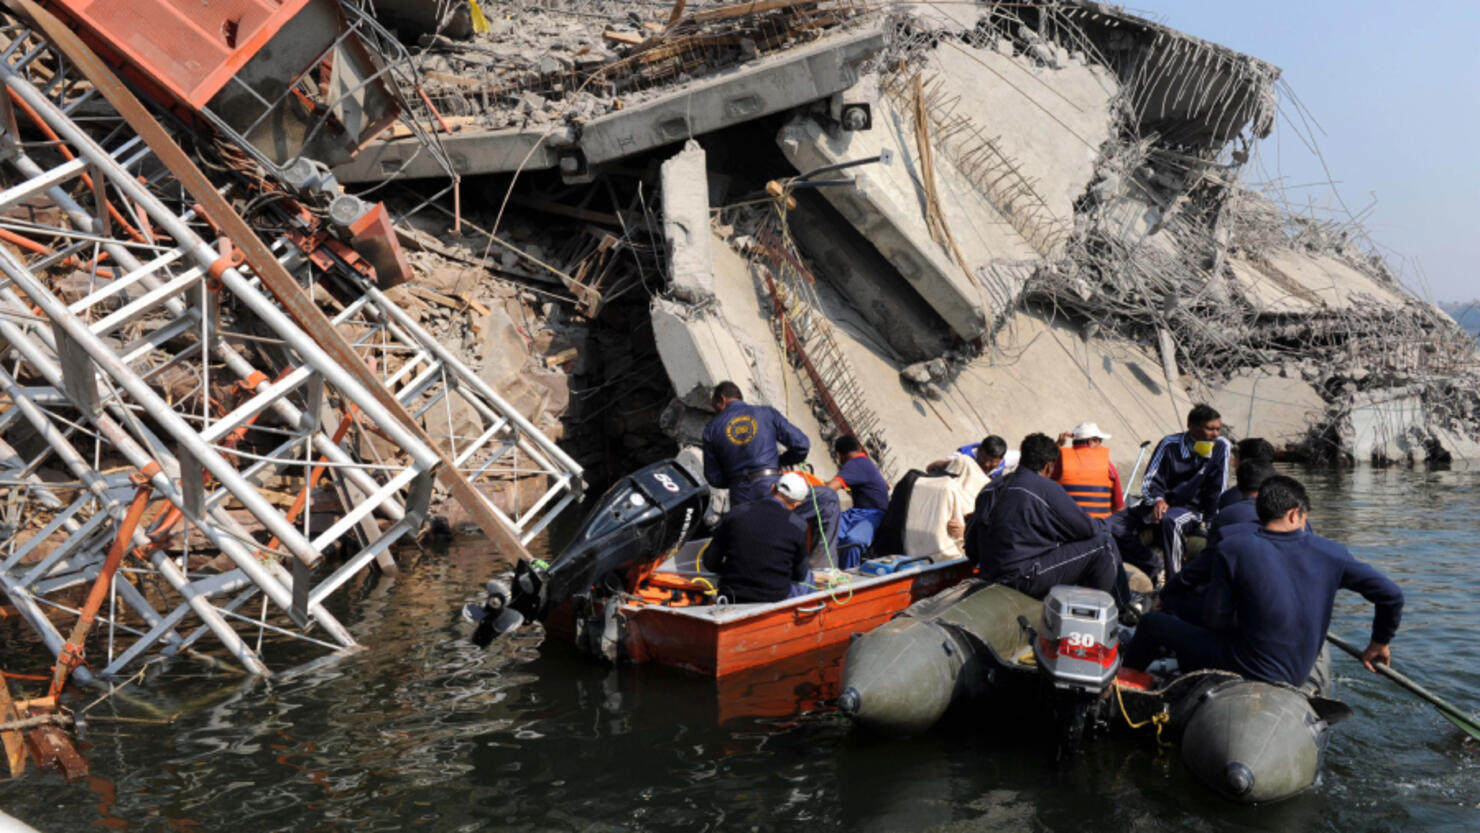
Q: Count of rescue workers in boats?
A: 10